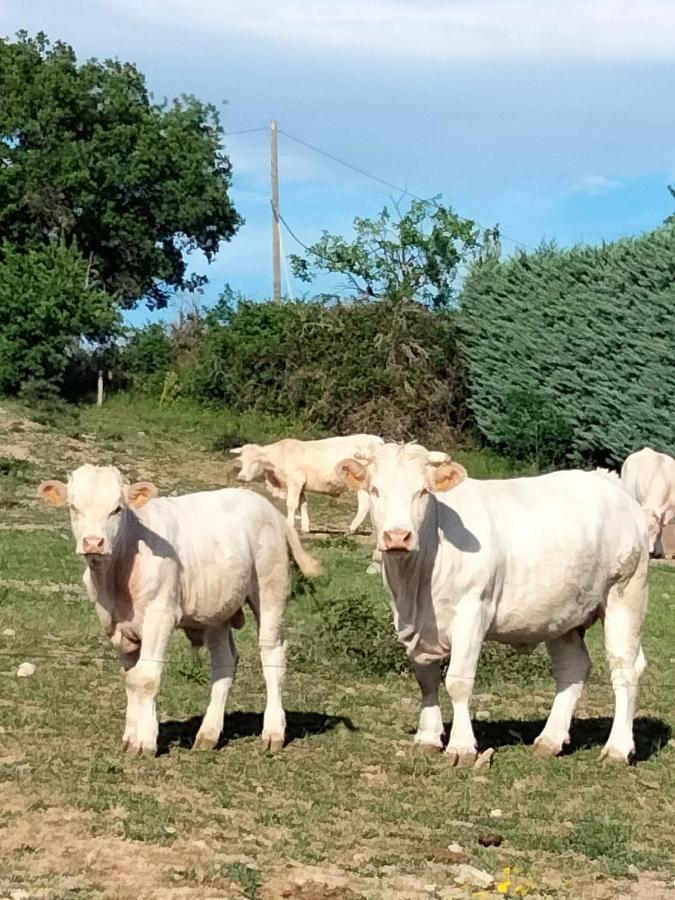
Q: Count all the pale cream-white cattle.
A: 4